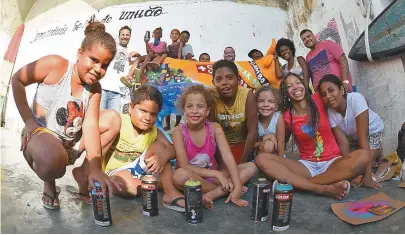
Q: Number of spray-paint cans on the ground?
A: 5